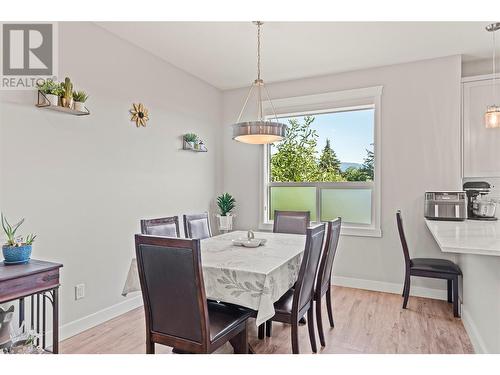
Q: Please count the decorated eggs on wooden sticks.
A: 0